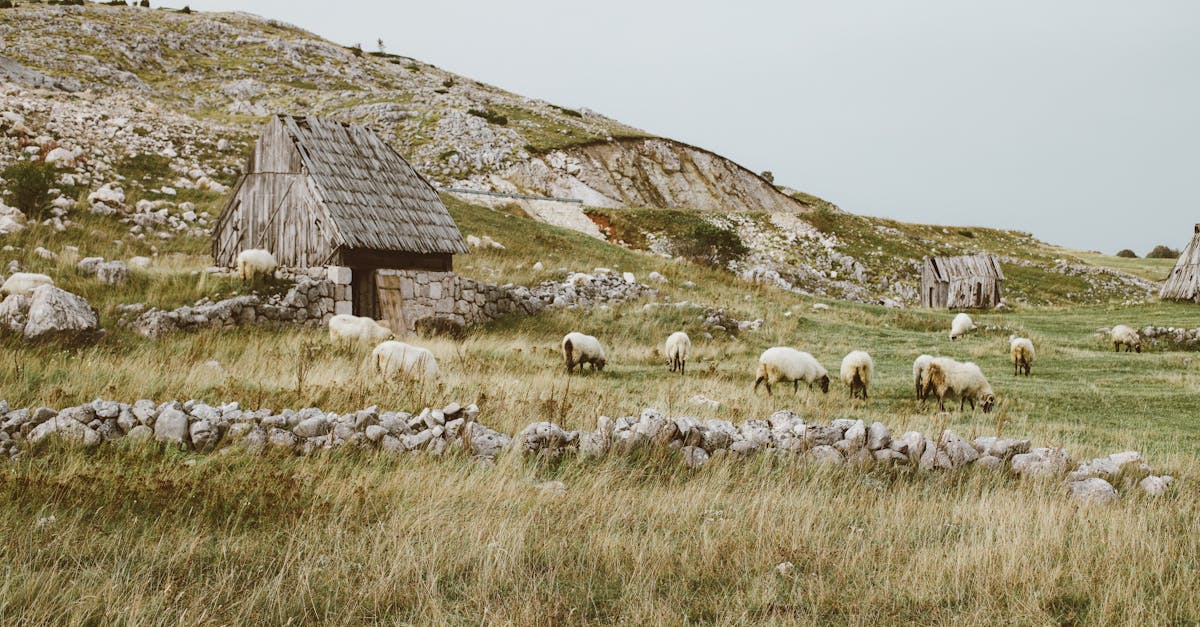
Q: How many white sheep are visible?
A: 13